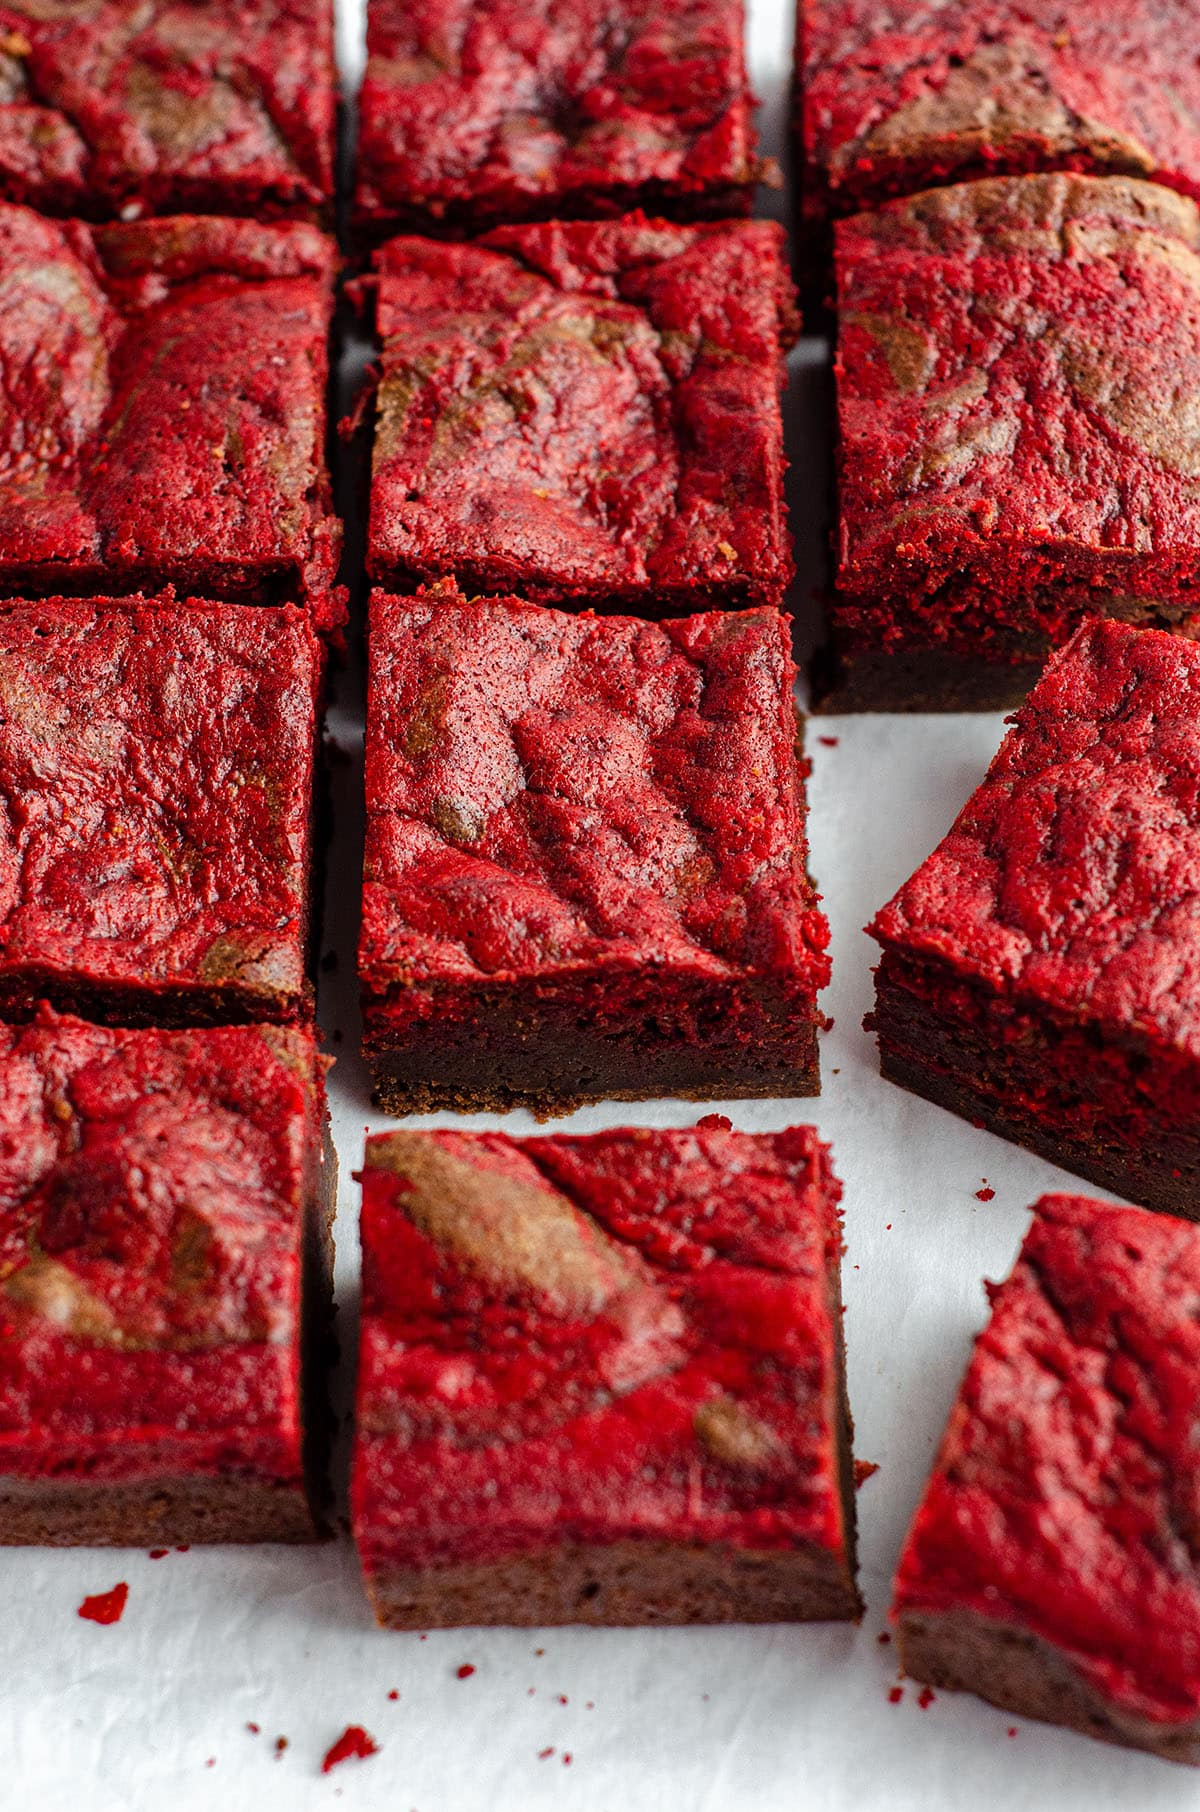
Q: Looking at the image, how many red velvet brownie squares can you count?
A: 12